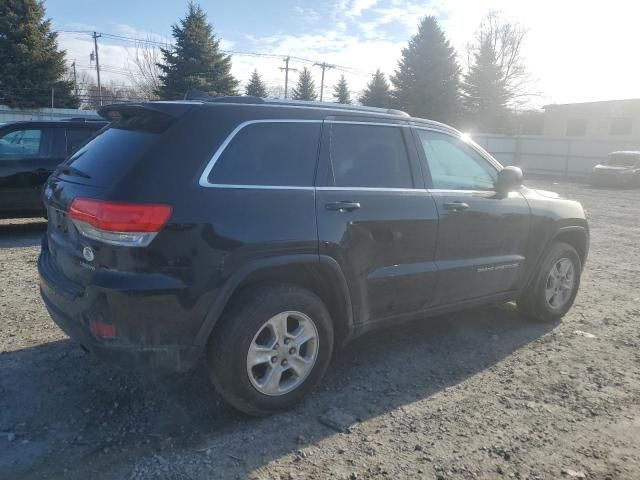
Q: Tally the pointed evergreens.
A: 8